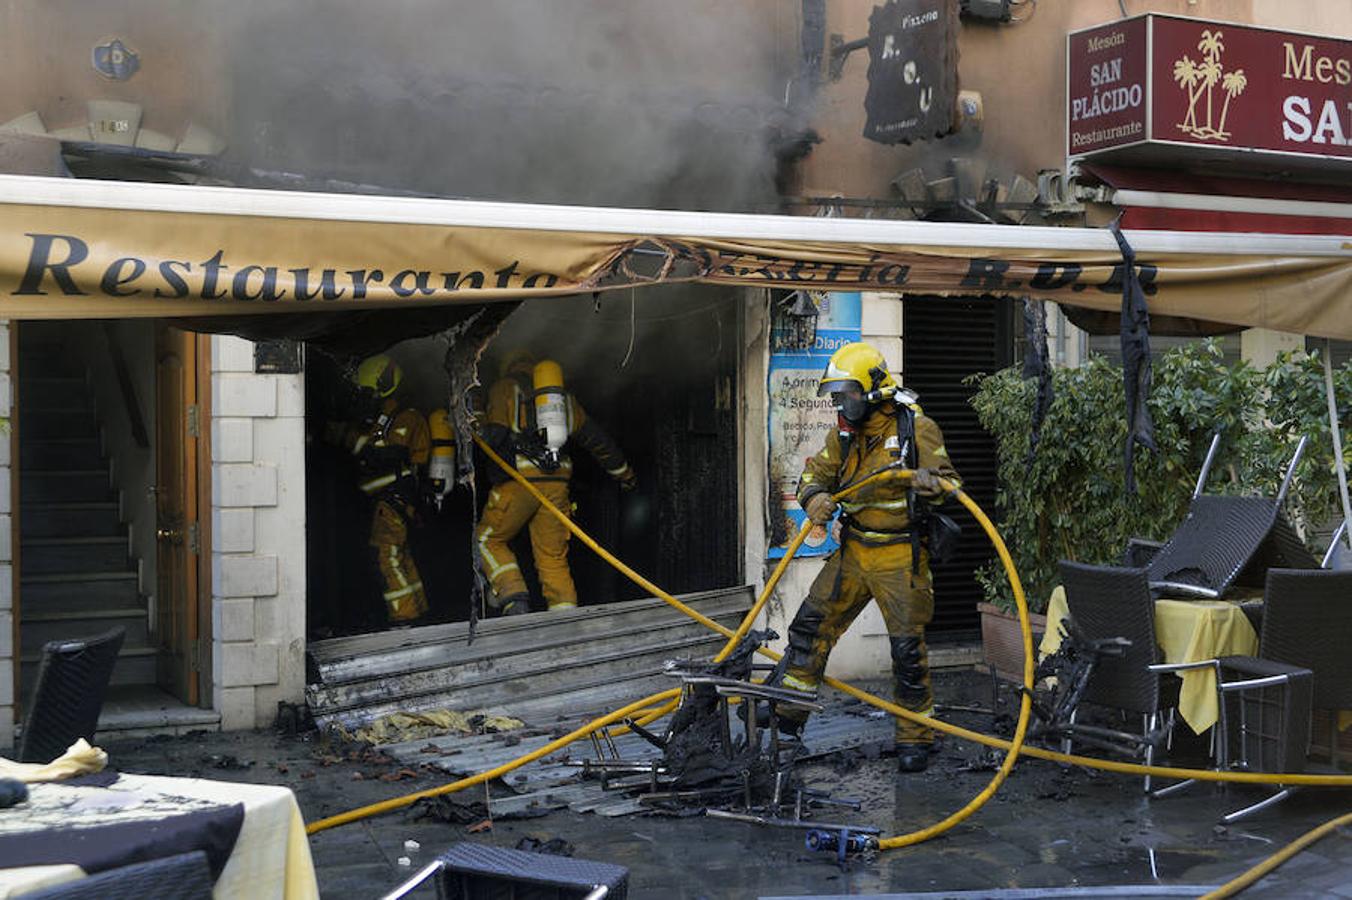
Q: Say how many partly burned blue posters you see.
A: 1